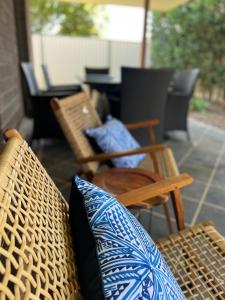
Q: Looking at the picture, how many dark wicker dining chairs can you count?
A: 5